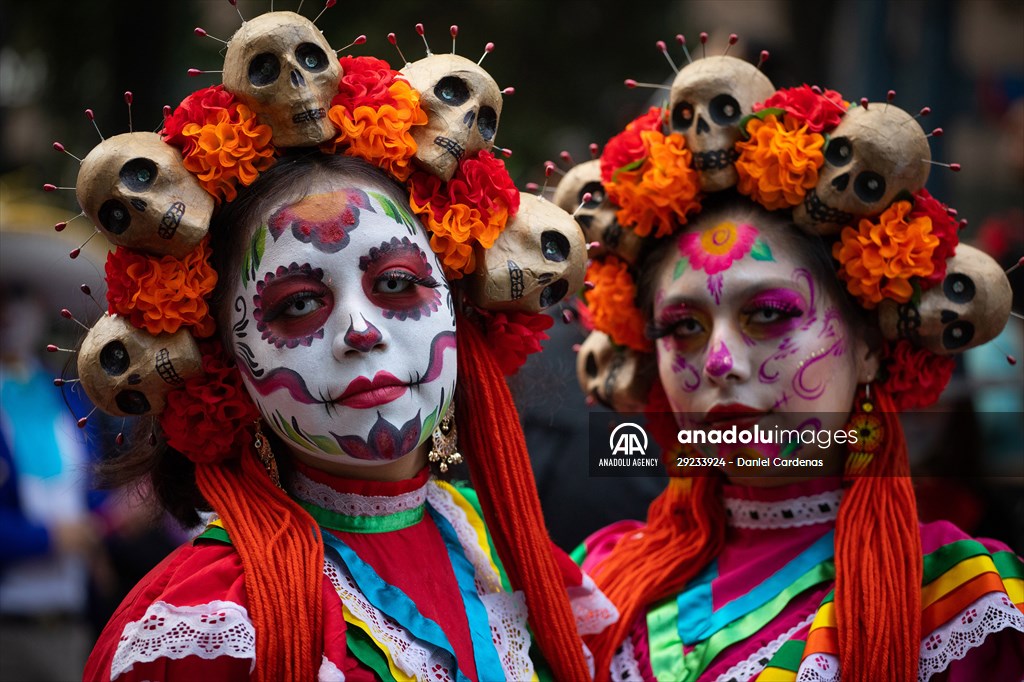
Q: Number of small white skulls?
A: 10